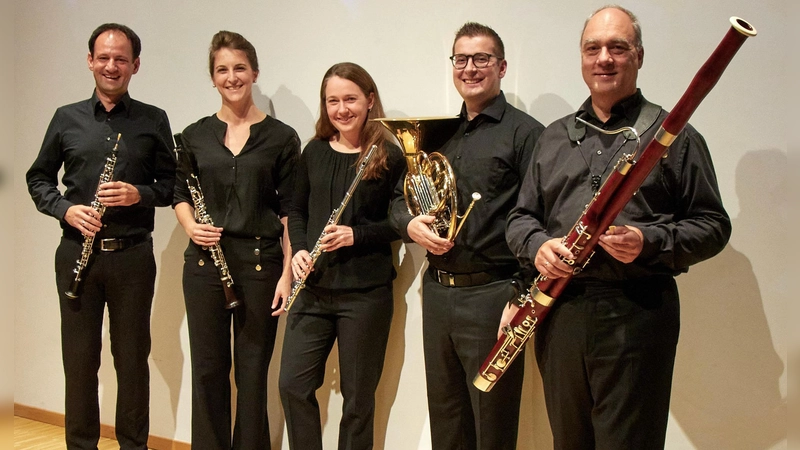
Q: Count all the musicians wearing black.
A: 5